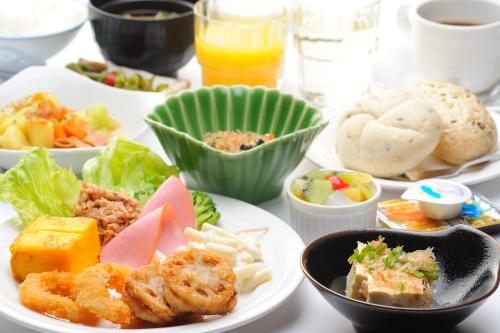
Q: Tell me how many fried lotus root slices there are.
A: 2